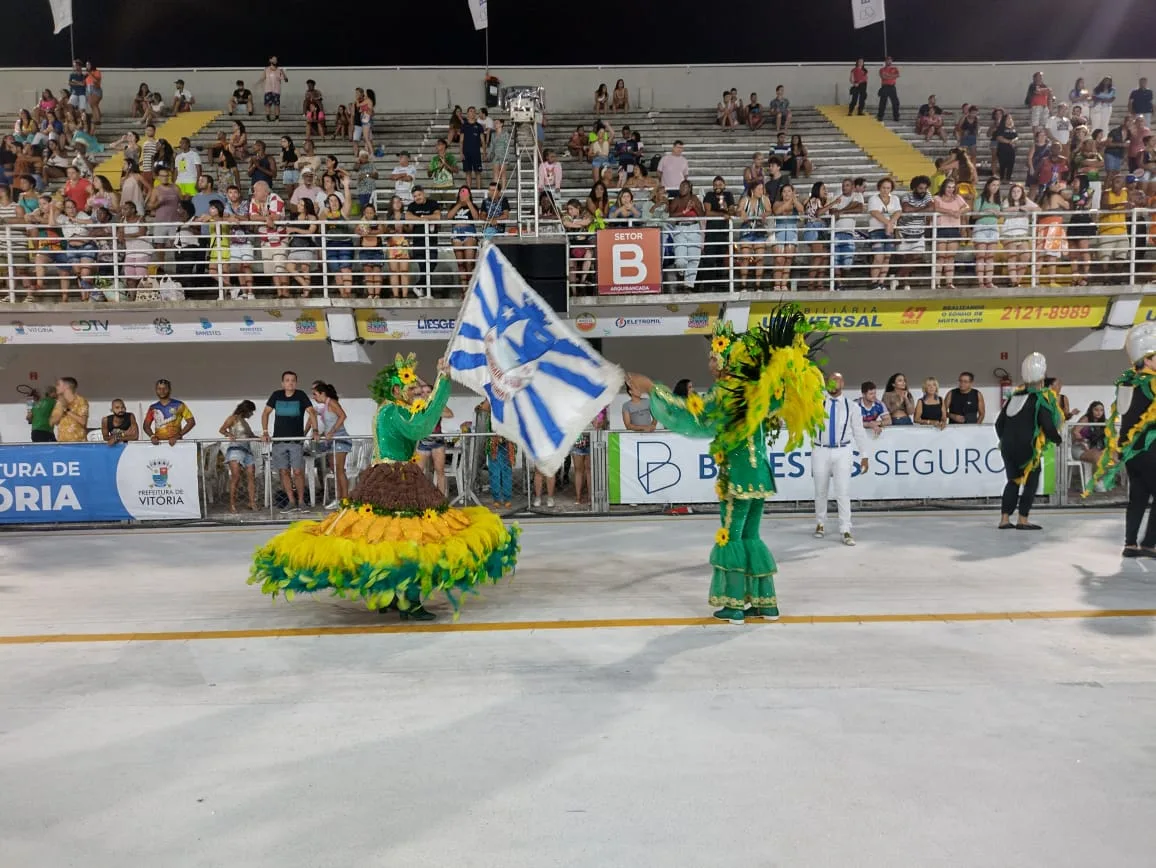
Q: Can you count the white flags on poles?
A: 3